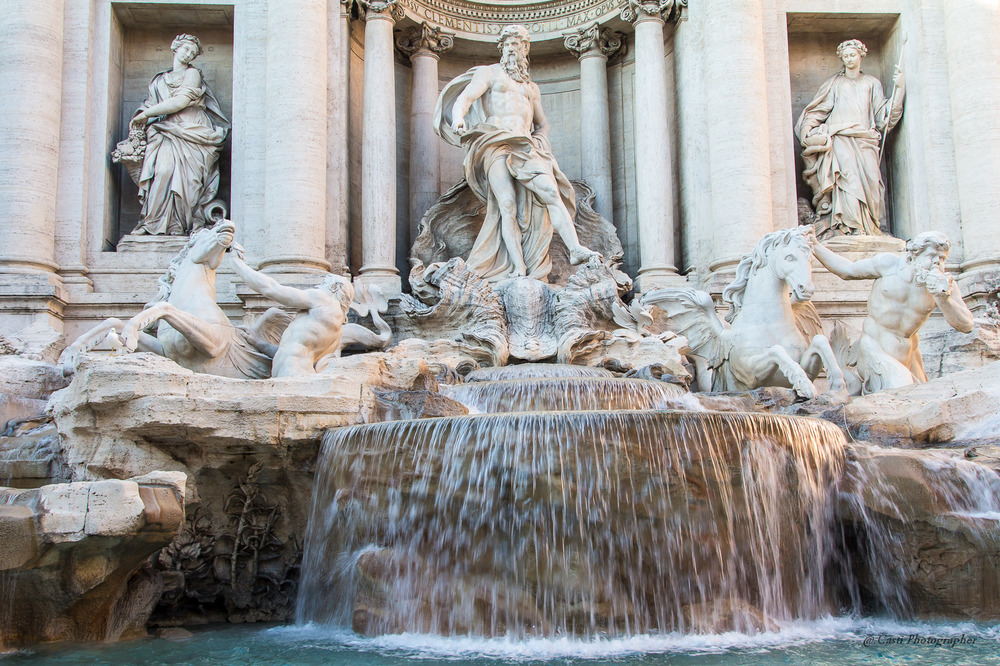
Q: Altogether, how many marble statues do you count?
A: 7